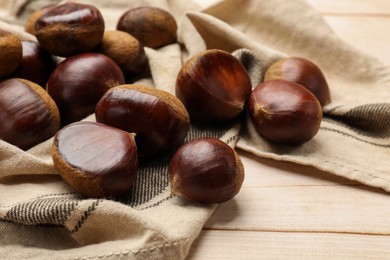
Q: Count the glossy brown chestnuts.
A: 14